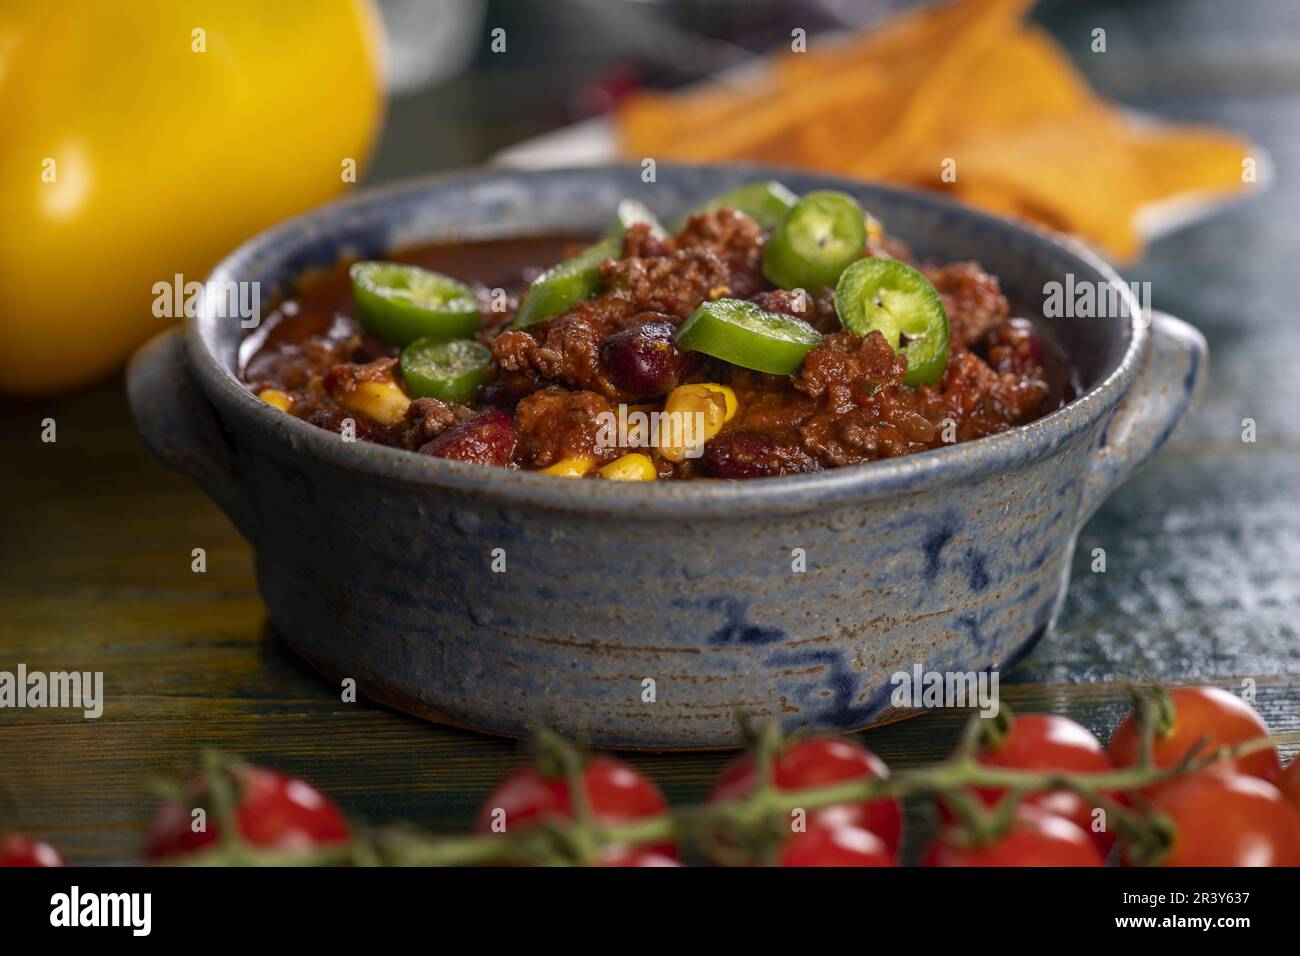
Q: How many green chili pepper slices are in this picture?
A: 8